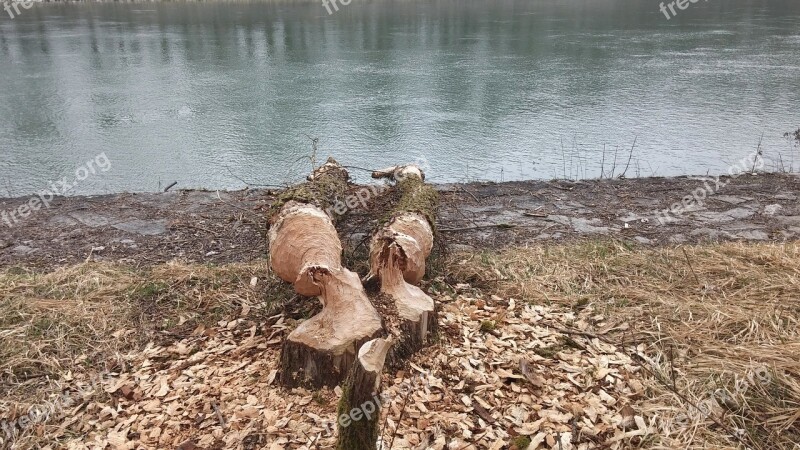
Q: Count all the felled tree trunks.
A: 2